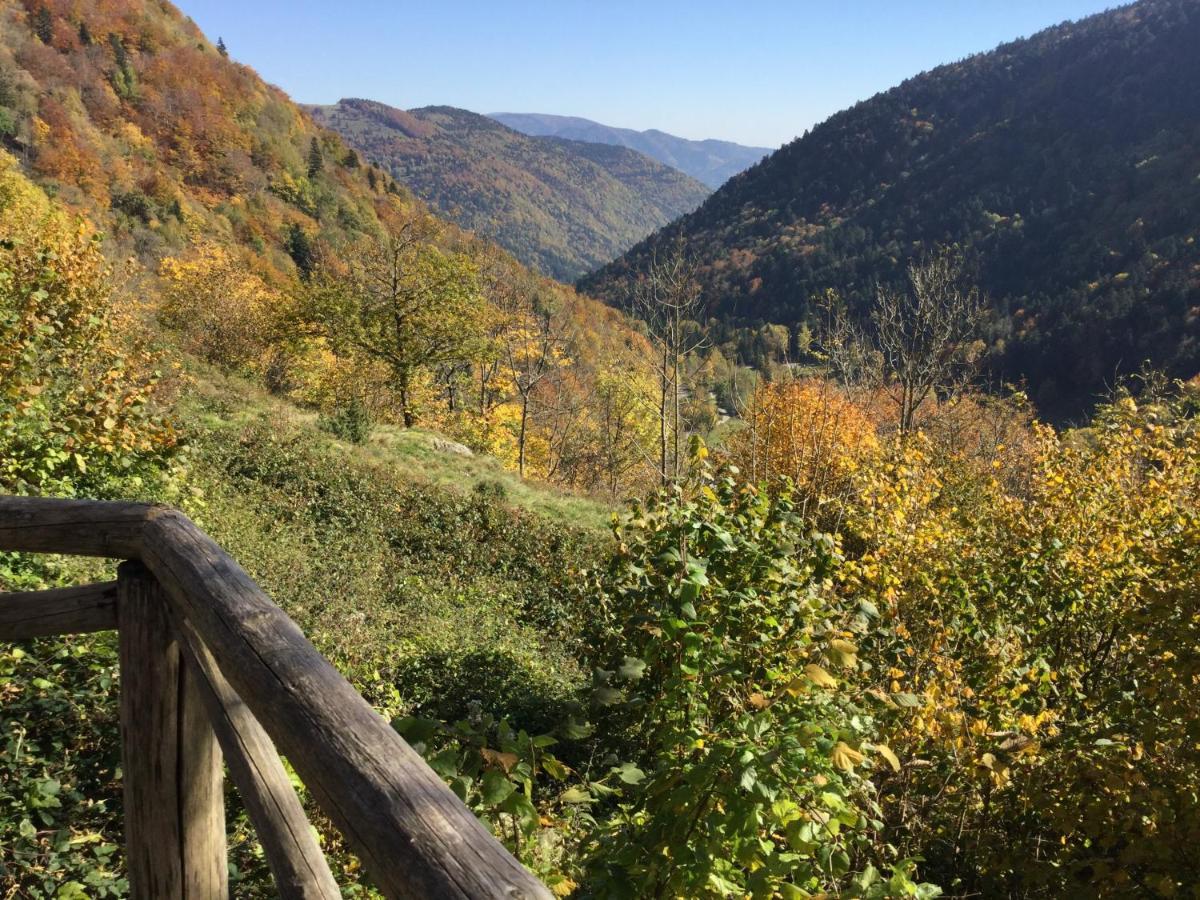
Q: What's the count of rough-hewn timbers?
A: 5